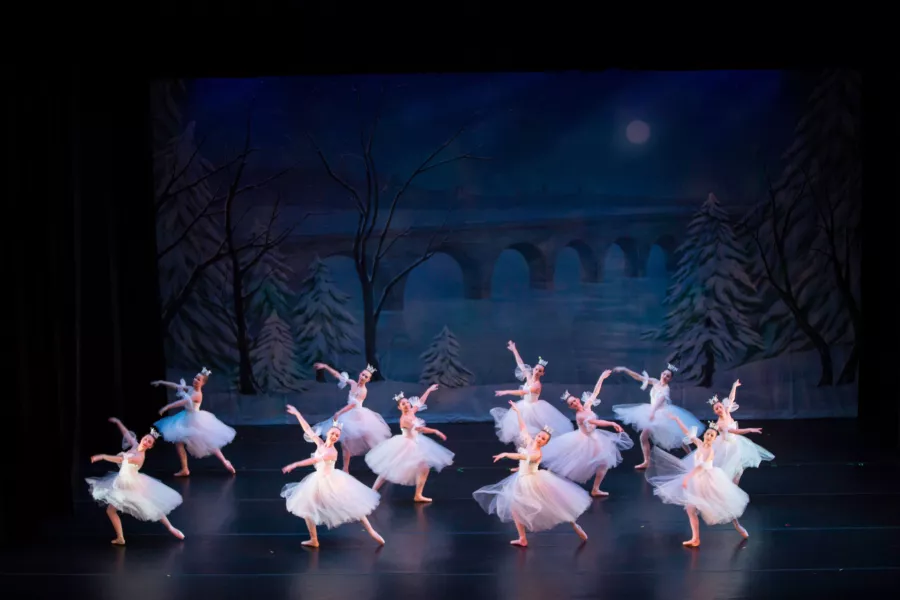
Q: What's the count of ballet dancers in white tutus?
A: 11